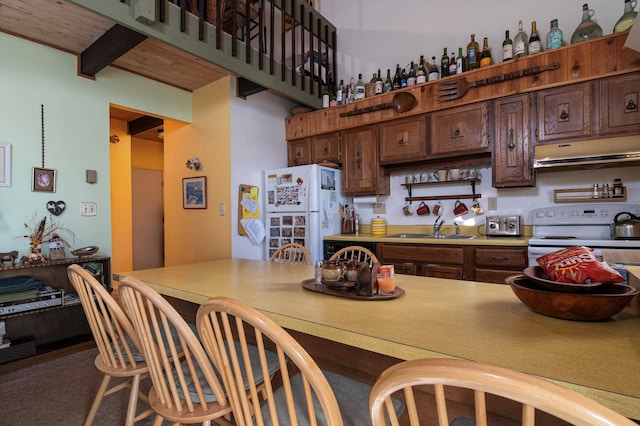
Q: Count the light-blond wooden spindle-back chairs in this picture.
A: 6